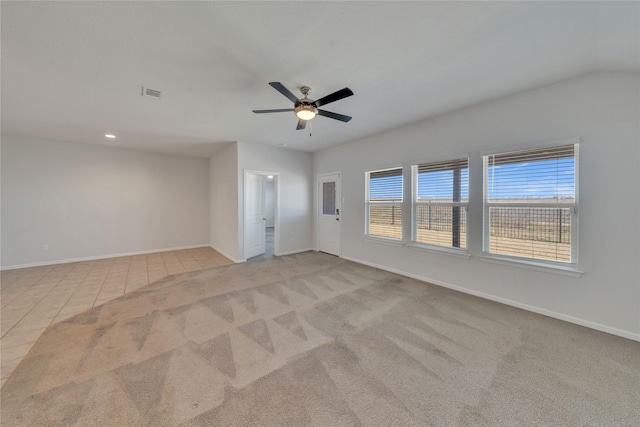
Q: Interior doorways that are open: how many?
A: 1